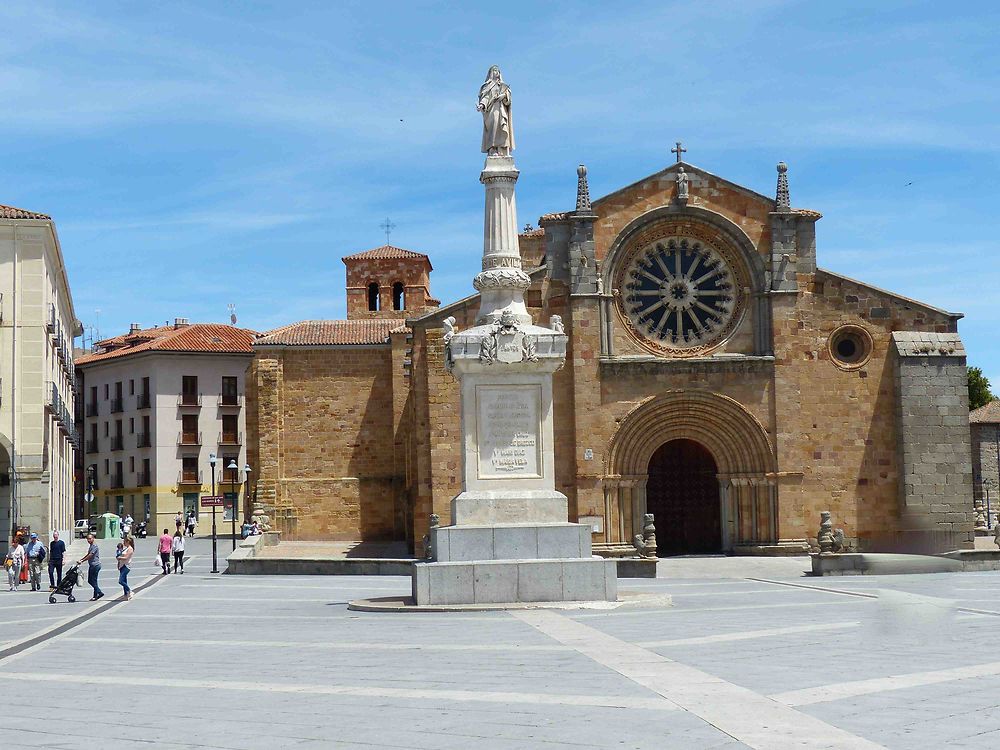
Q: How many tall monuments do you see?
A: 1